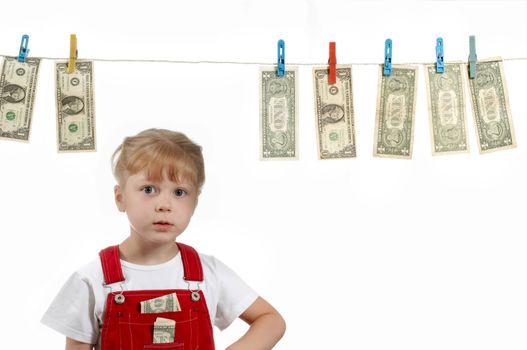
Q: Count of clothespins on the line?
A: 7